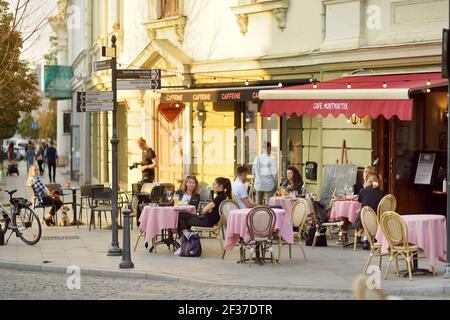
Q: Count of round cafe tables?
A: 5